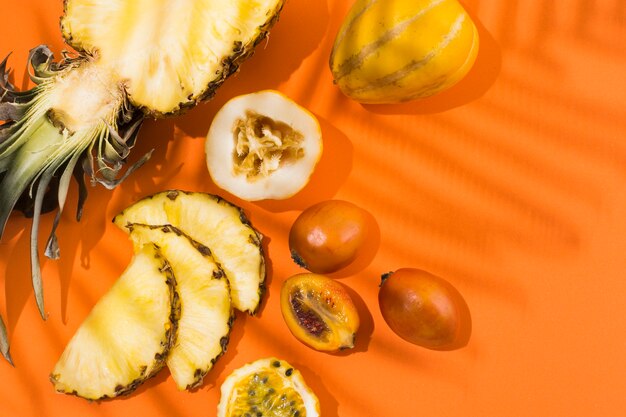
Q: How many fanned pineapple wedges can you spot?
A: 3